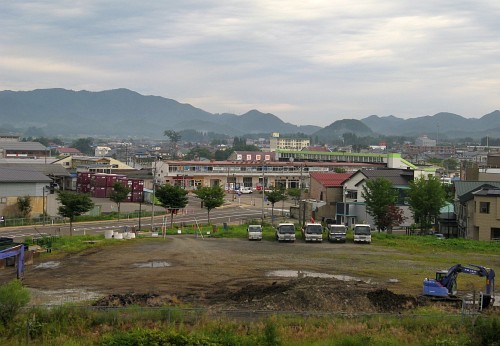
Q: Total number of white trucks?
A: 5